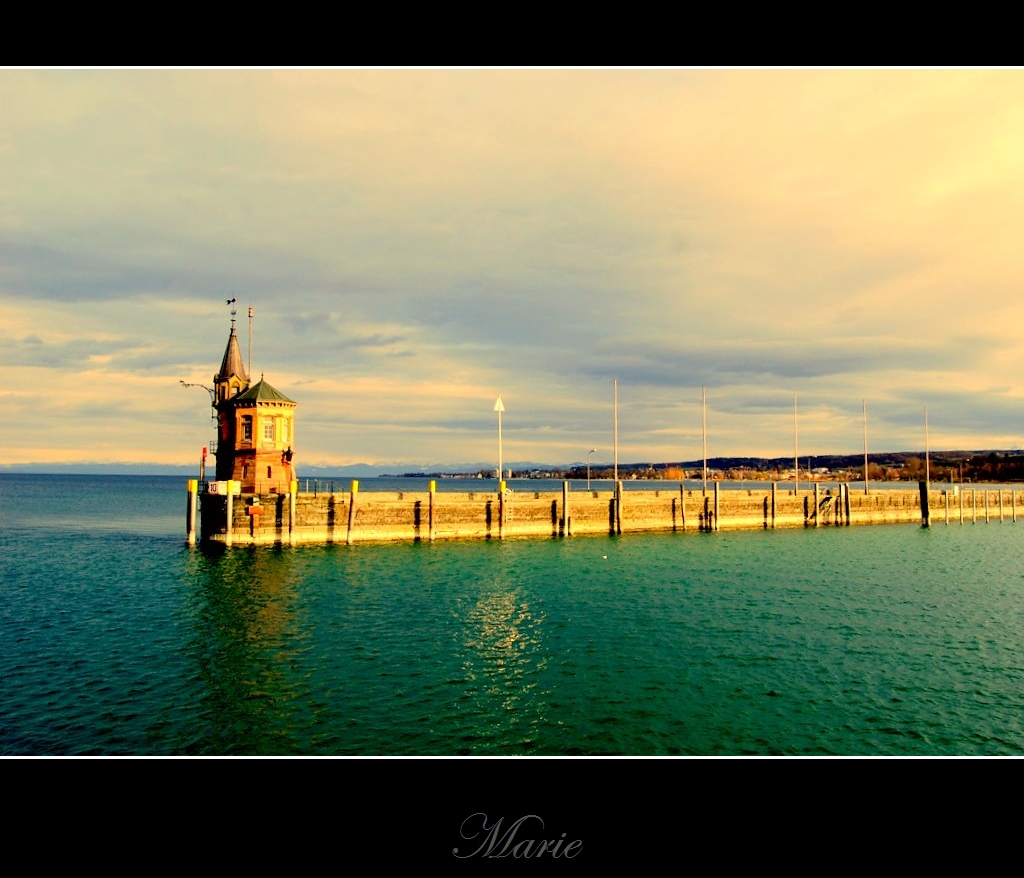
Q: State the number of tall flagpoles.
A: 5